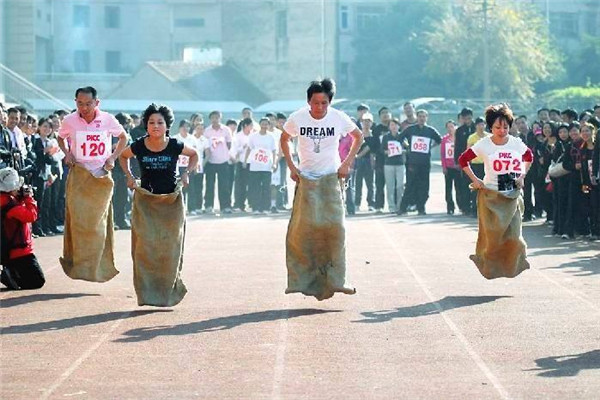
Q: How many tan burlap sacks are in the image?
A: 4